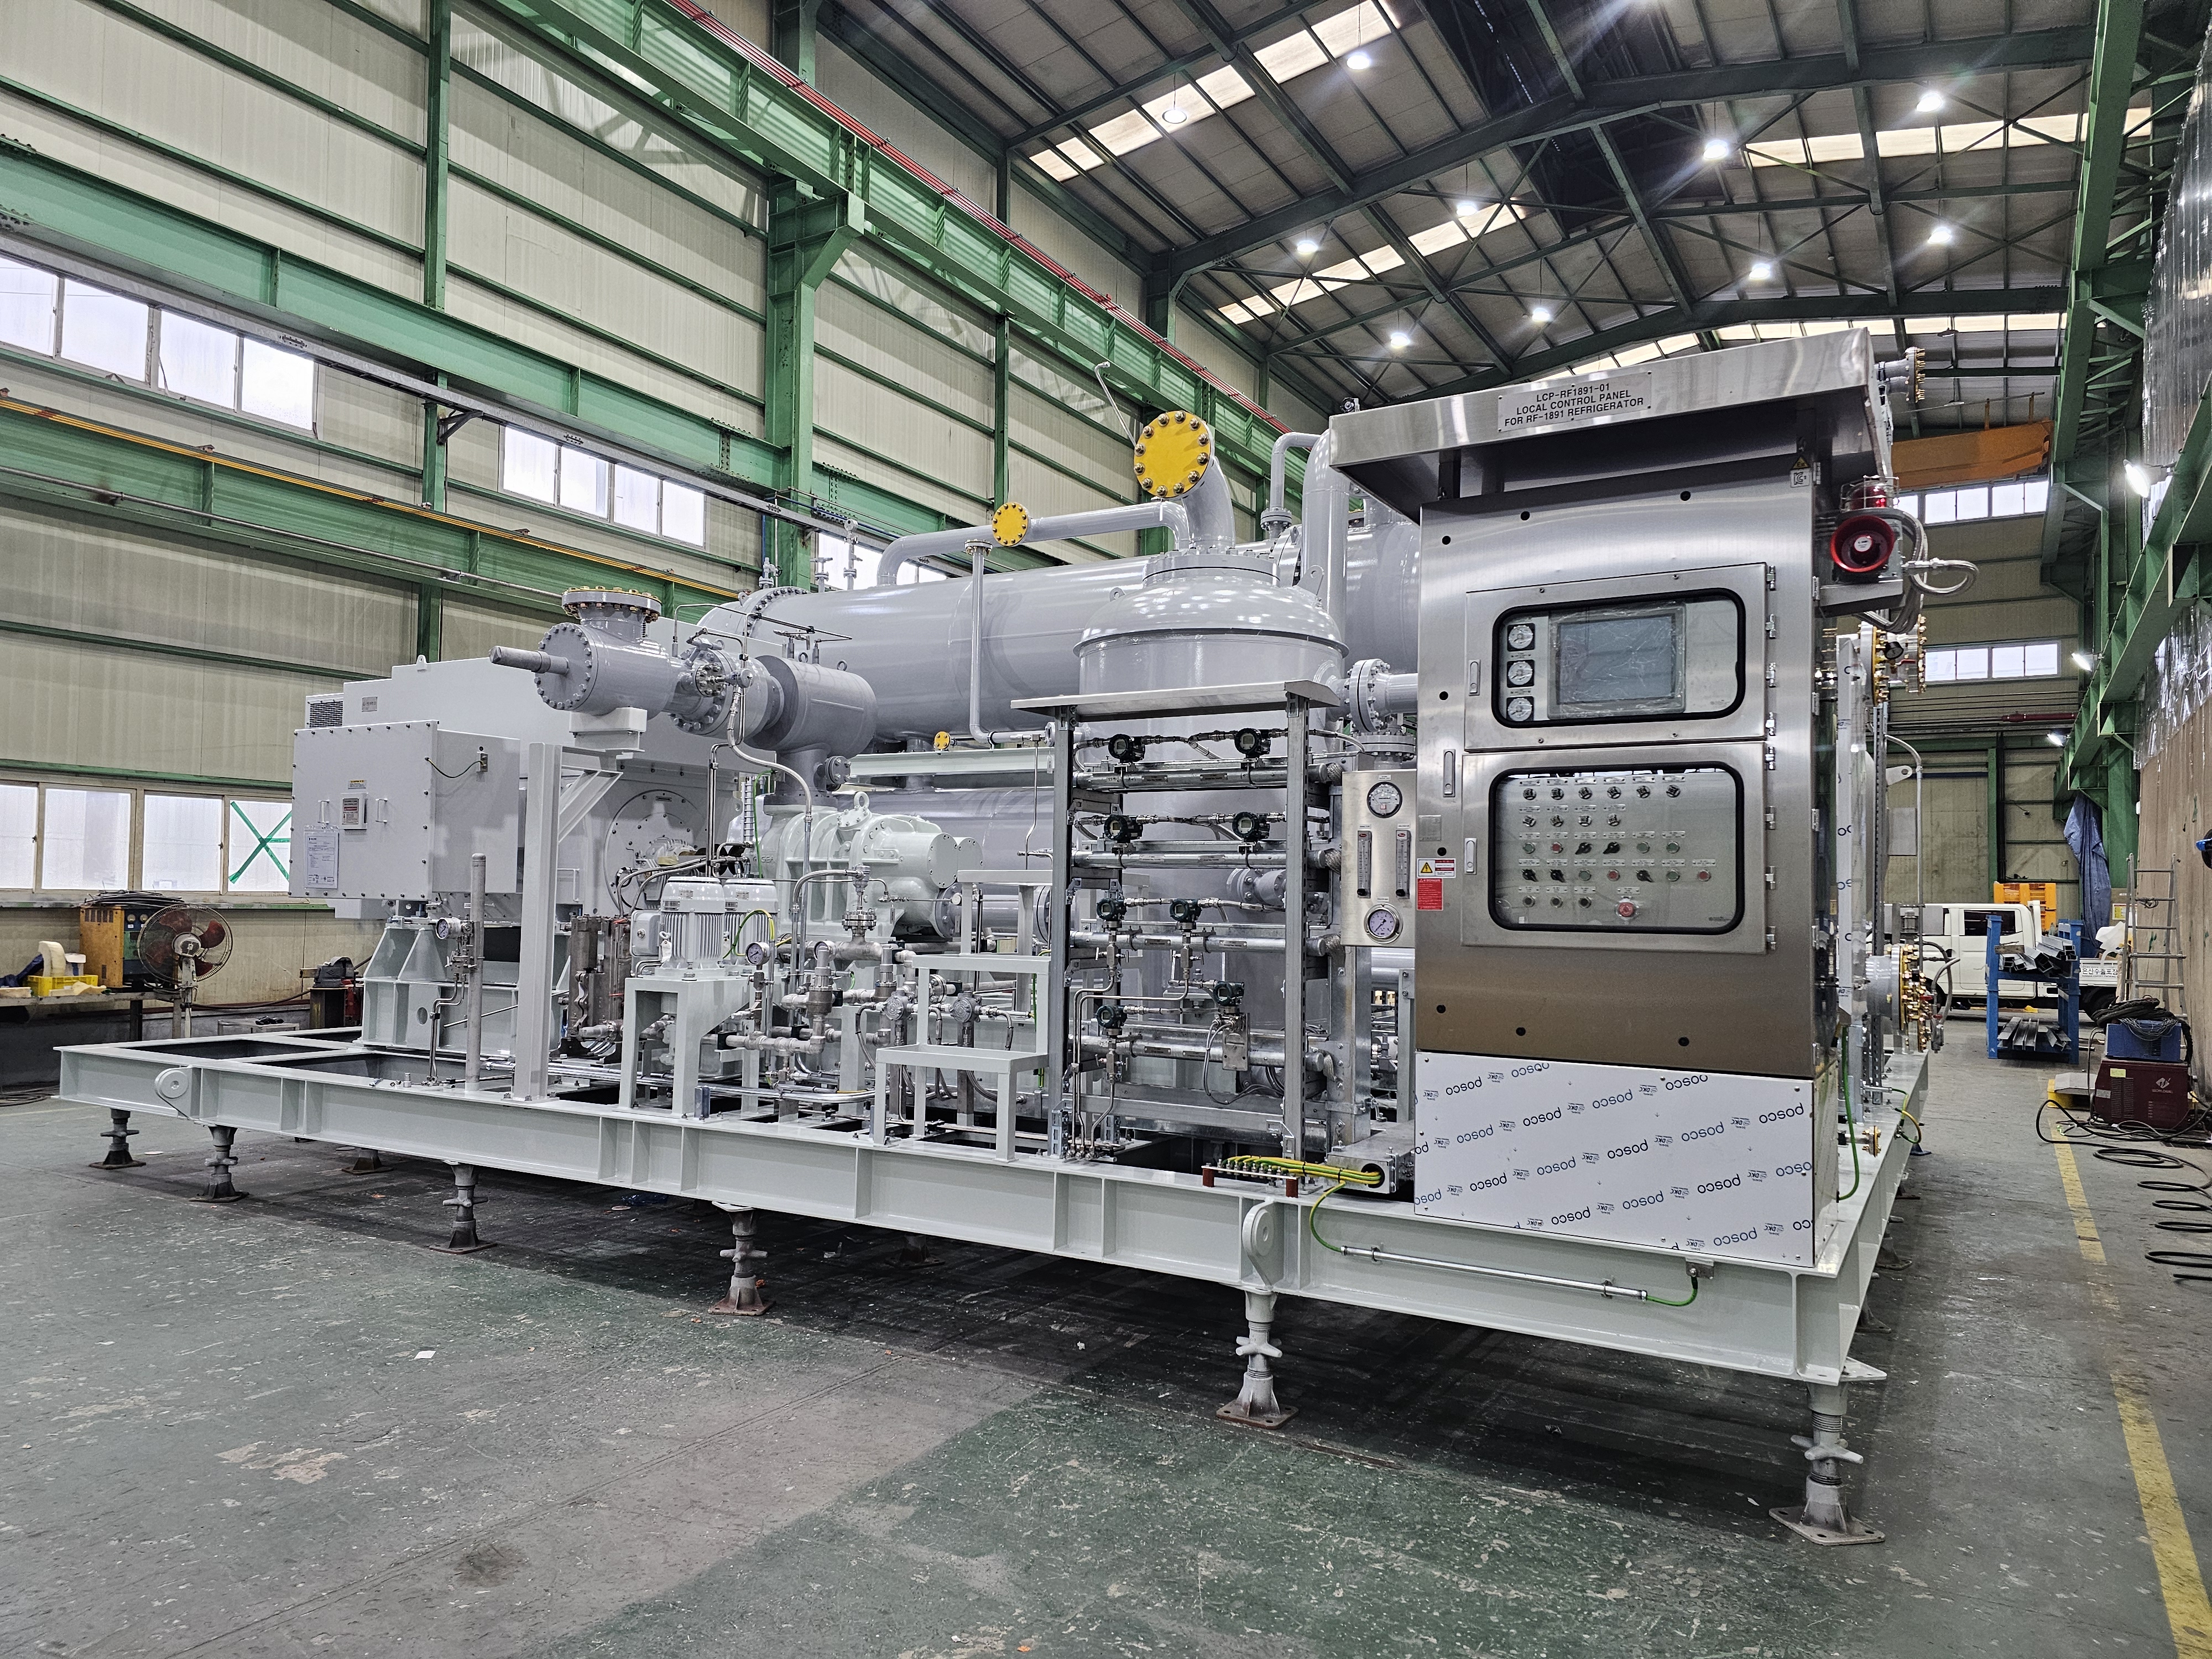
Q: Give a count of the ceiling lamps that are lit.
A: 10